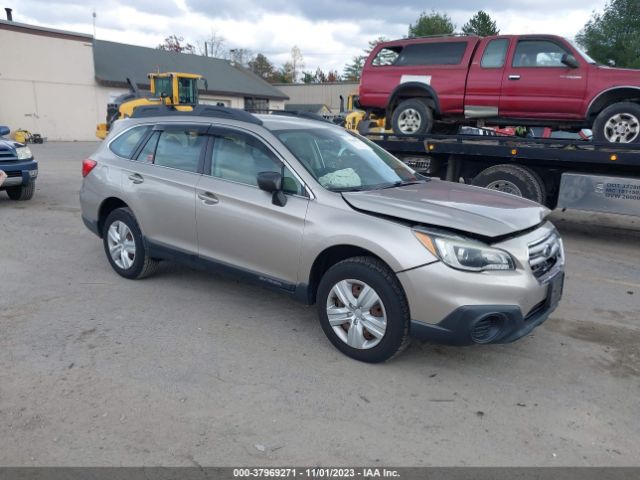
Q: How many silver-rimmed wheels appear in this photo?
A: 5